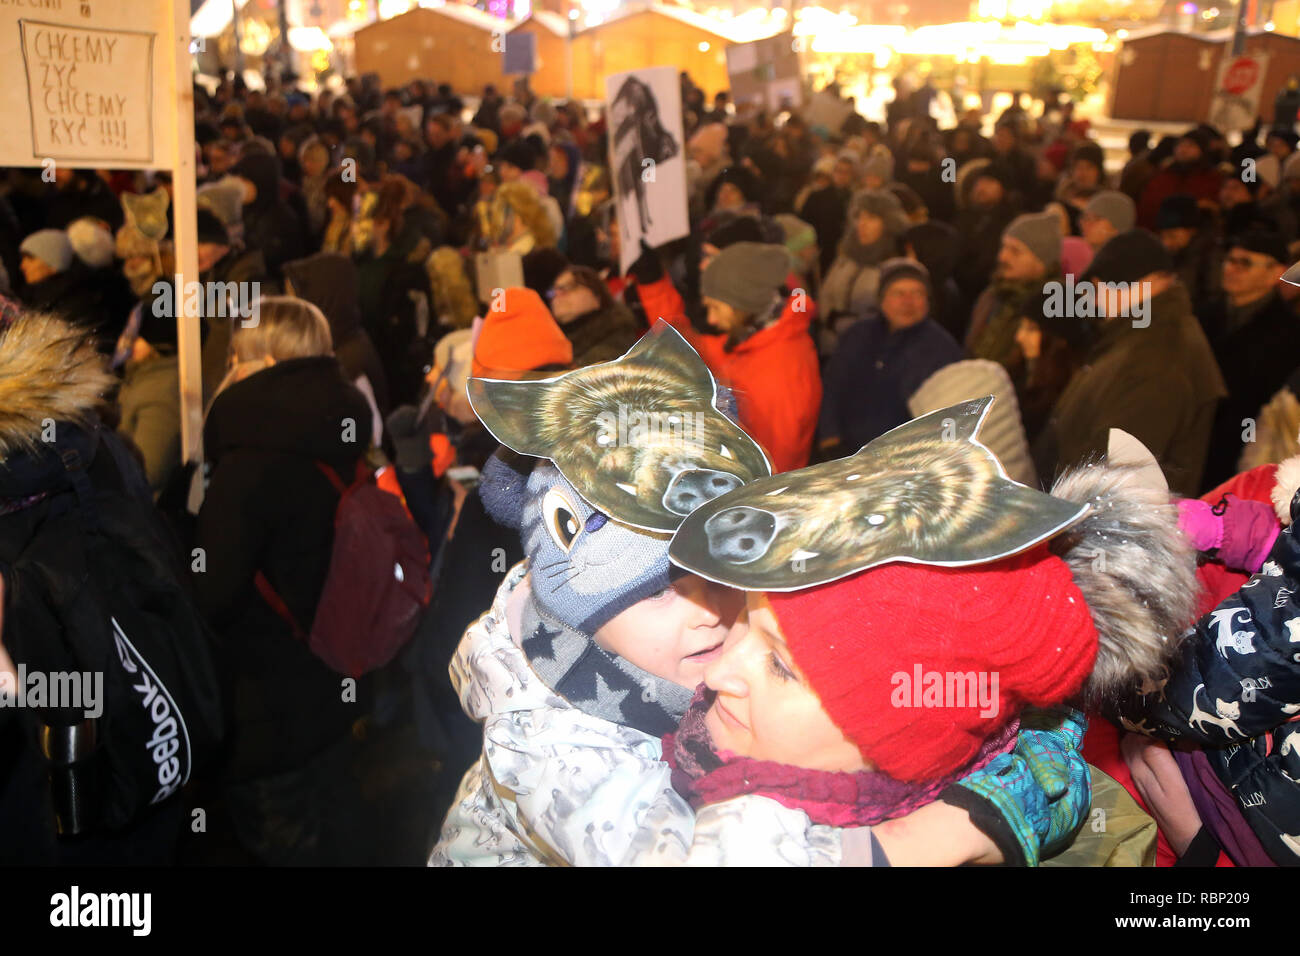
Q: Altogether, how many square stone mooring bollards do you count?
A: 0